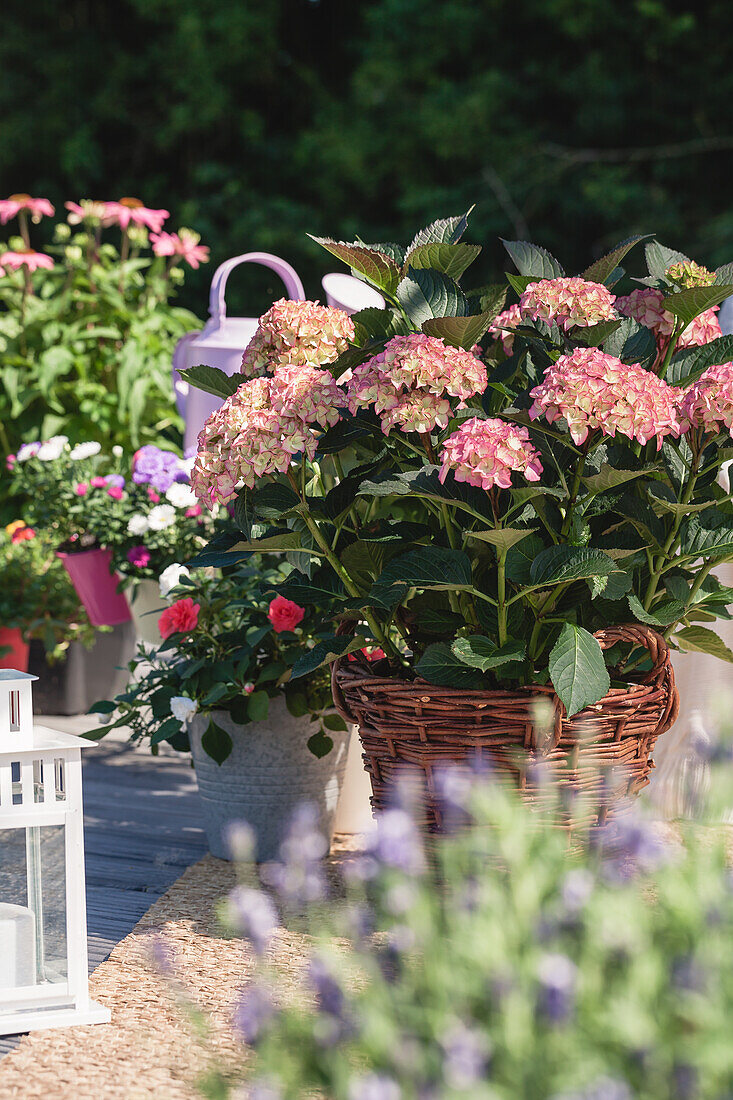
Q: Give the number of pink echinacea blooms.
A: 5